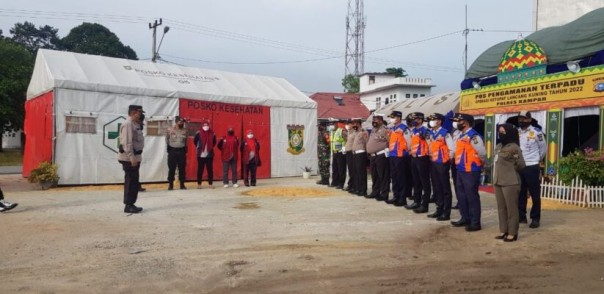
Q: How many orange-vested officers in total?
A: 4